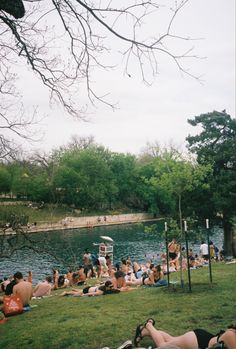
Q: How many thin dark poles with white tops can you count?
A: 3